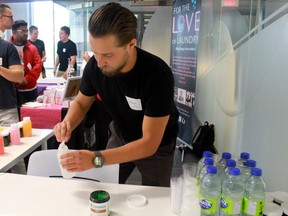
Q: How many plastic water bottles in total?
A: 9